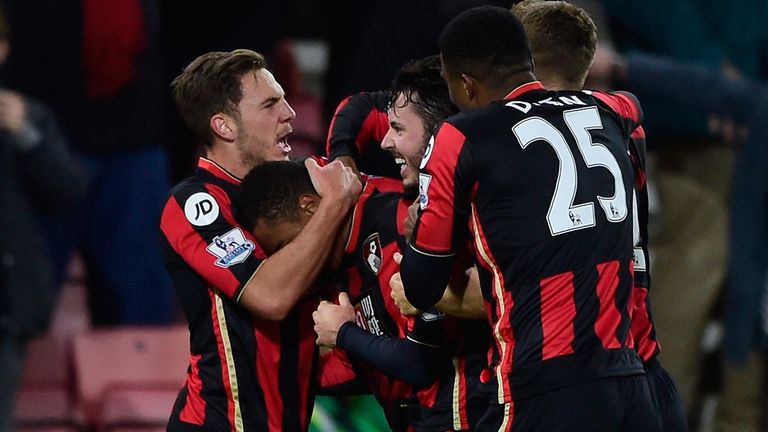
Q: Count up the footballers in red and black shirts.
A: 5